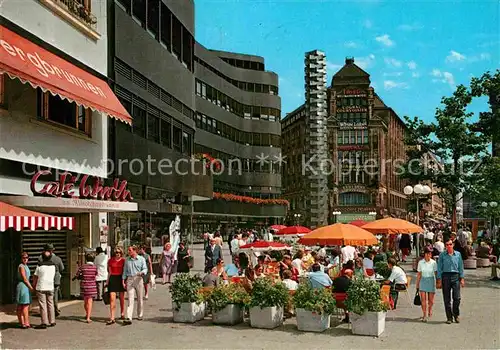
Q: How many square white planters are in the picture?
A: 5